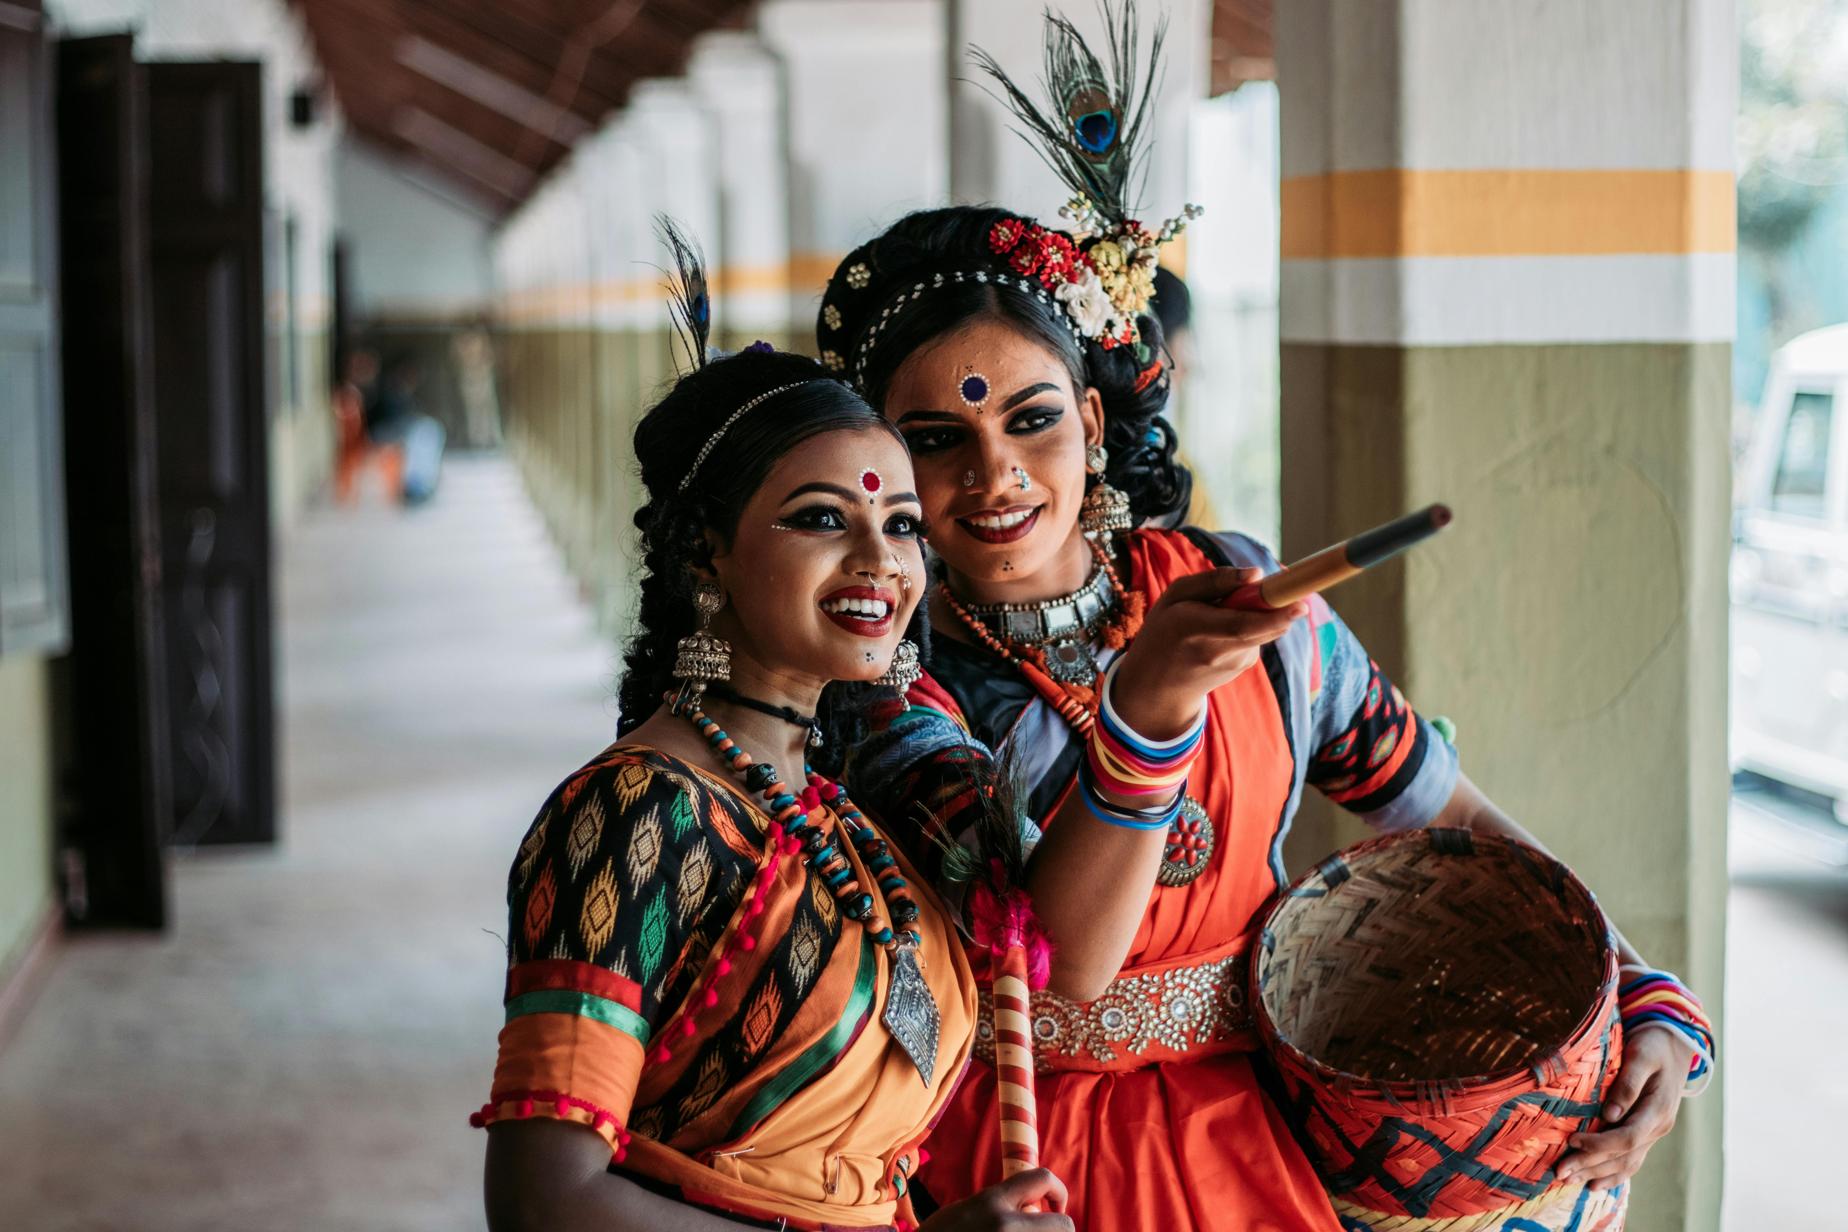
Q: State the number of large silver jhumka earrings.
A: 3